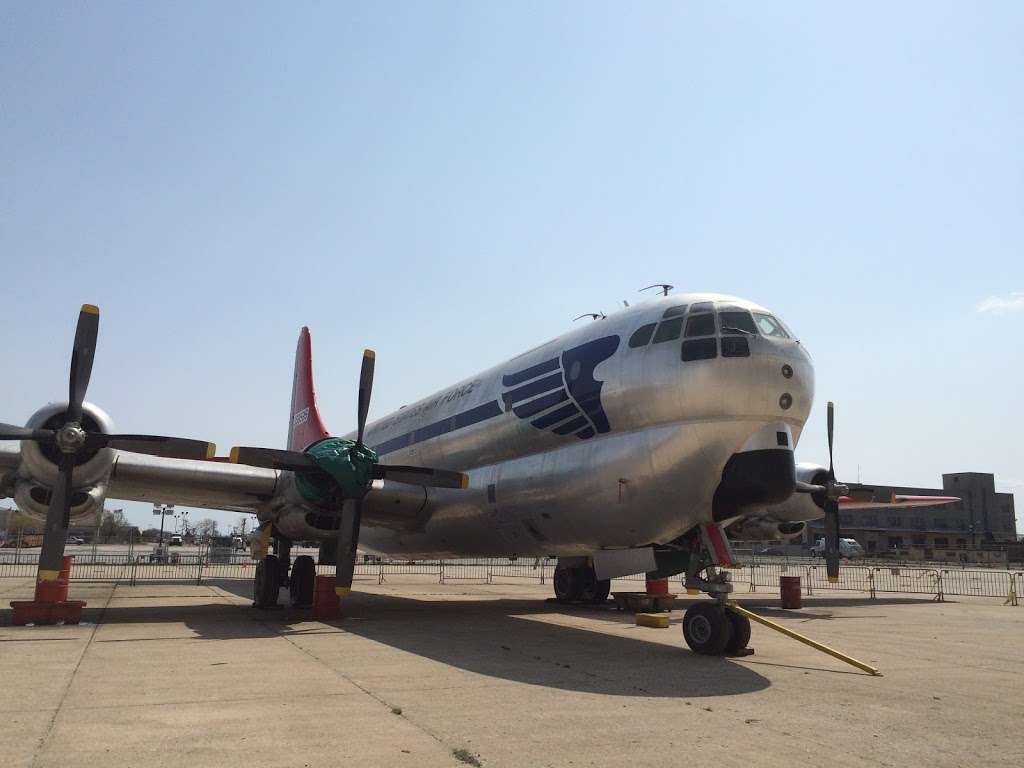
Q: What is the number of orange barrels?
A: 4